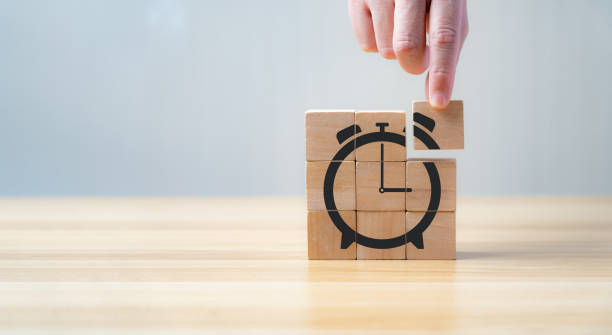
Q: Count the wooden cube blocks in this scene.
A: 9